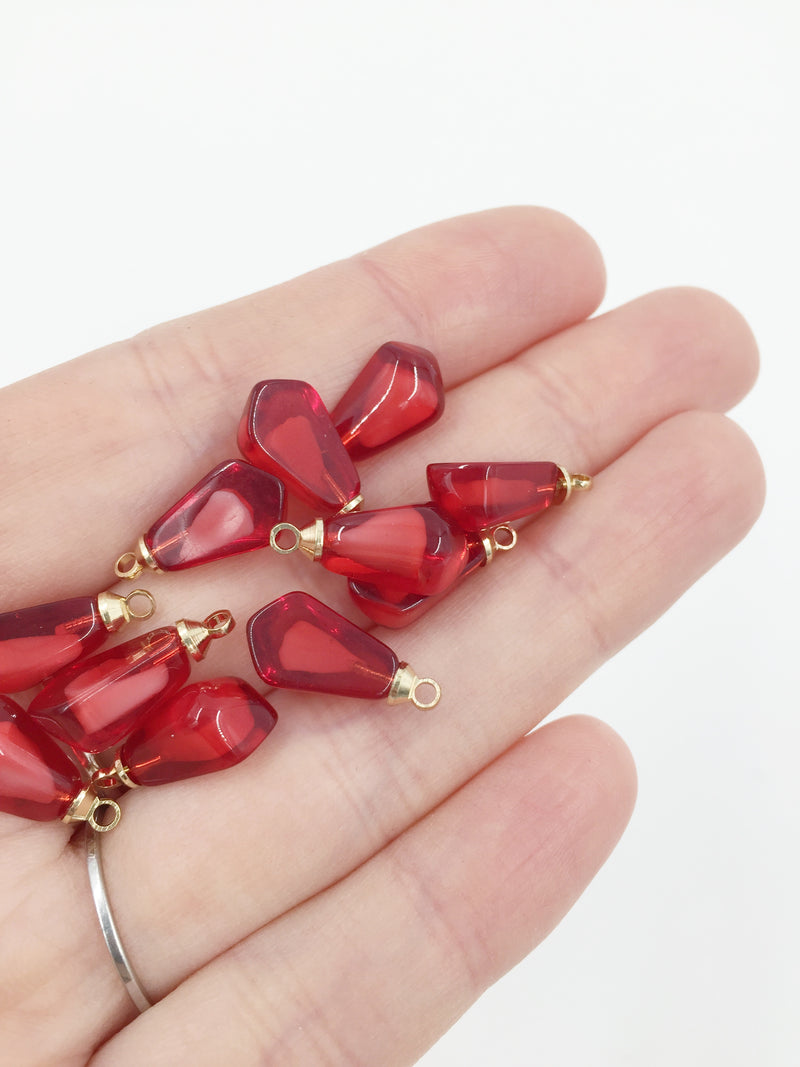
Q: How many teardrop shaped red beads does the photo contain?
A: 11